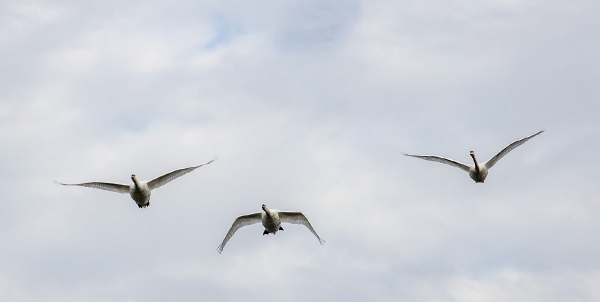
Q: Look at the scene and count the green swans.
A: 0